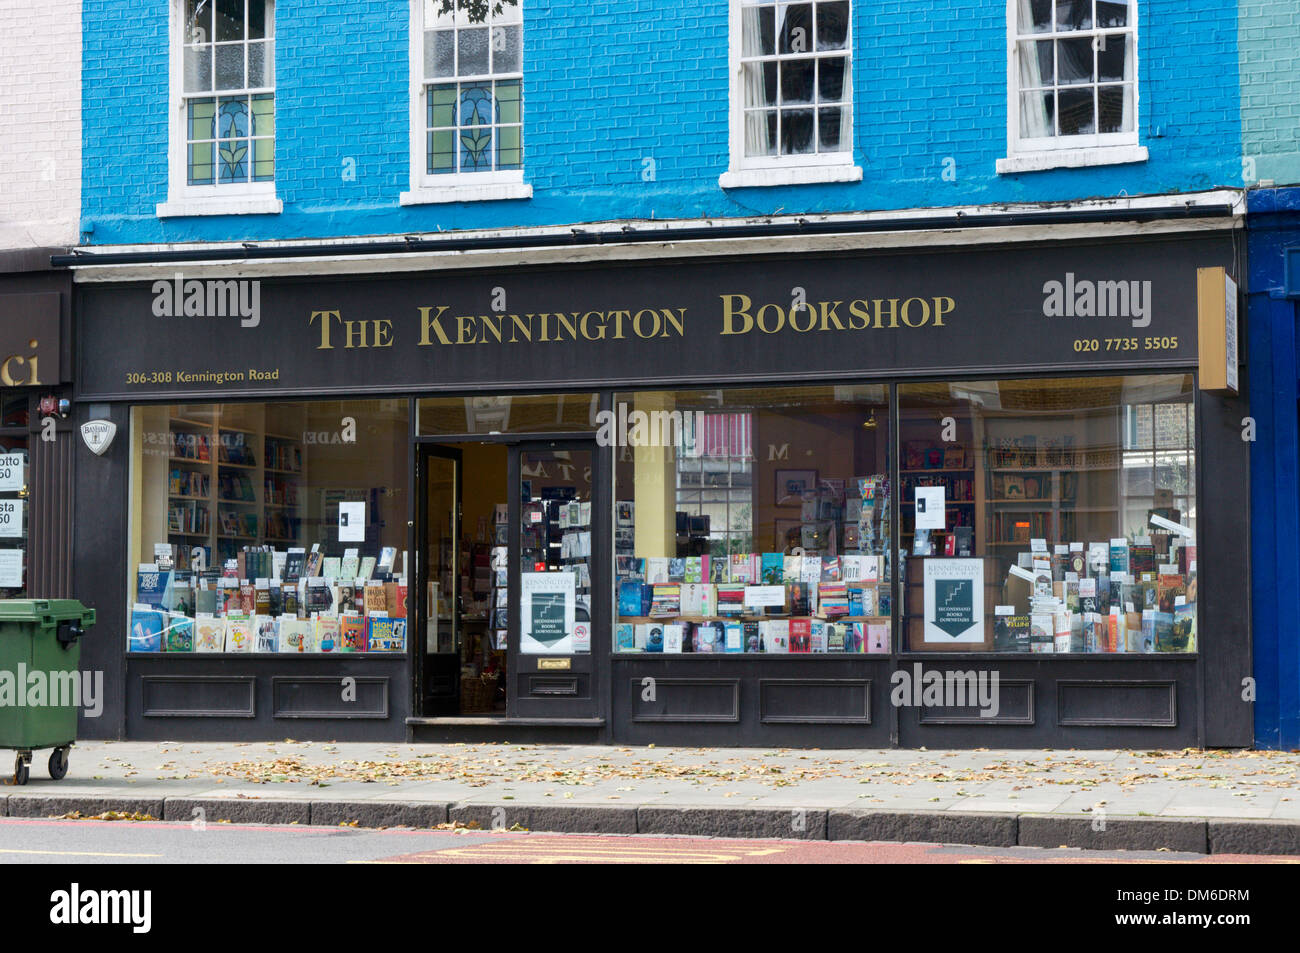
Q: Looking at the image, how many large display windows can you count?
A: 3